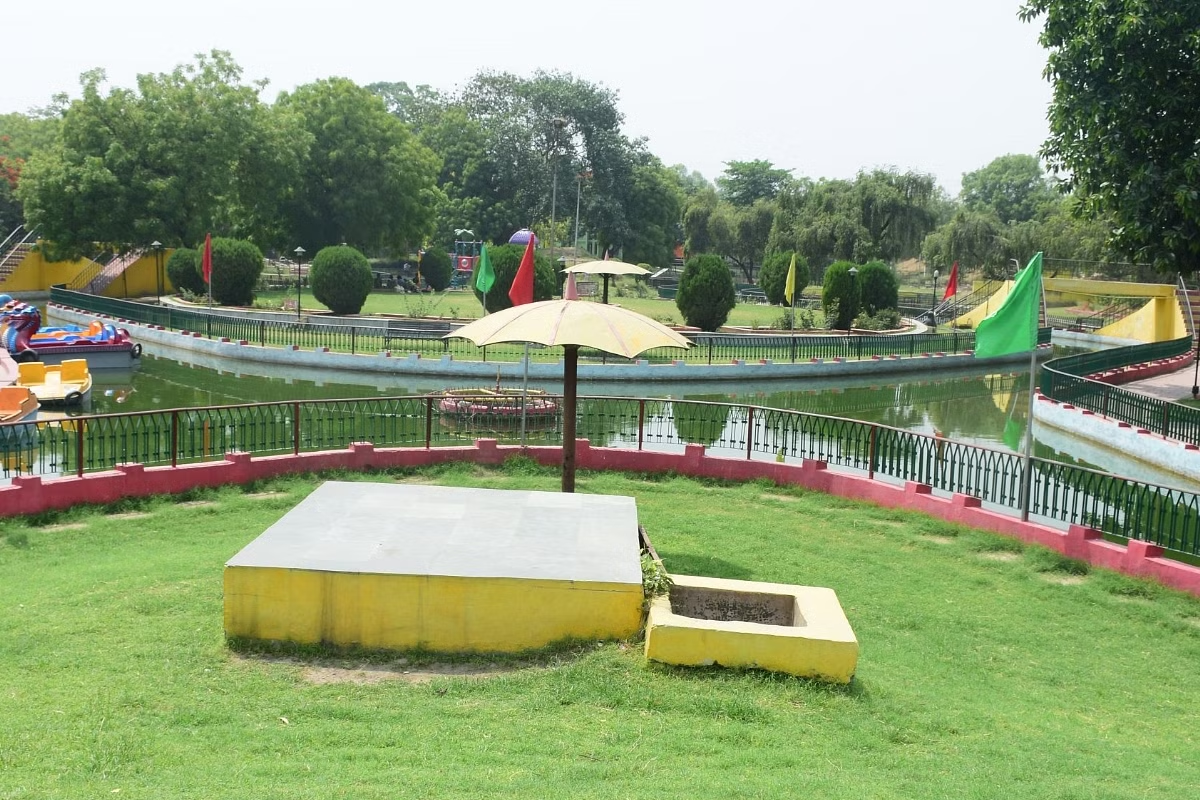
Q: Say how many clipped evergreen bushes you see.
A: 9